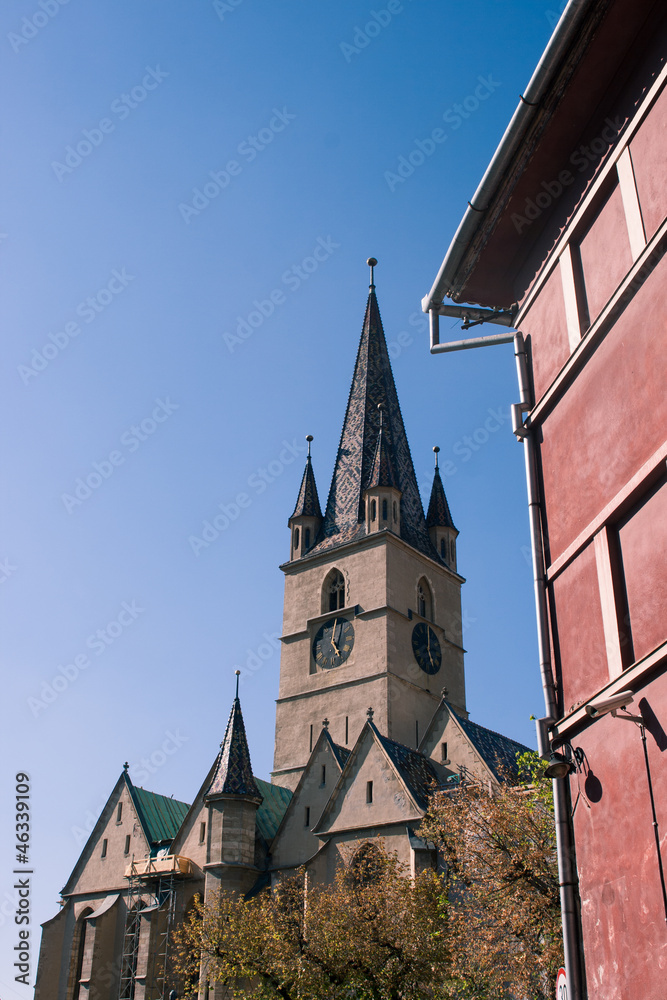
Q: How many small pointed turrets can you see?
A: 4